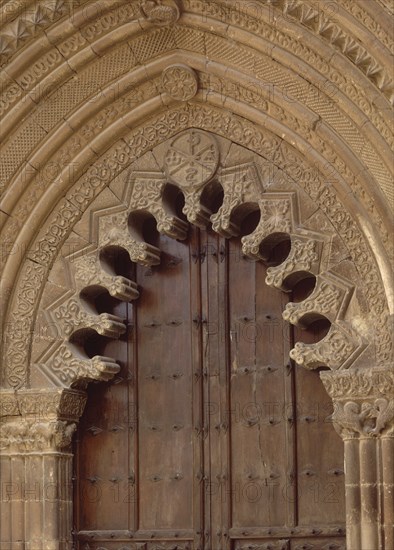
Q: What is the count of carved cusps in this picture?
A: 11